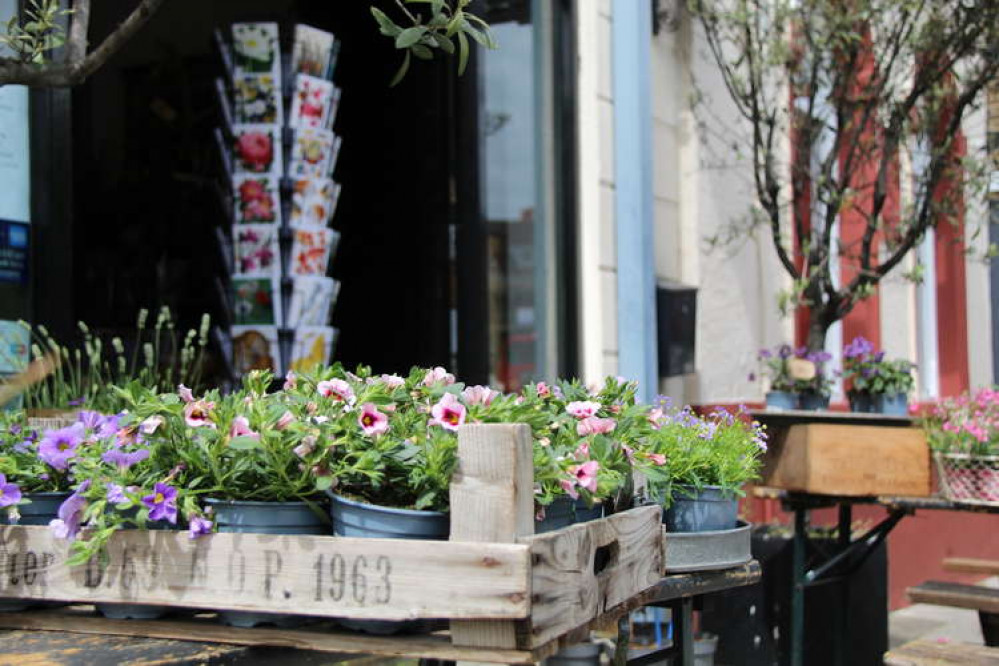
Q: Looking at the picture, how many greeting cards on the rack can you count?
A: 14